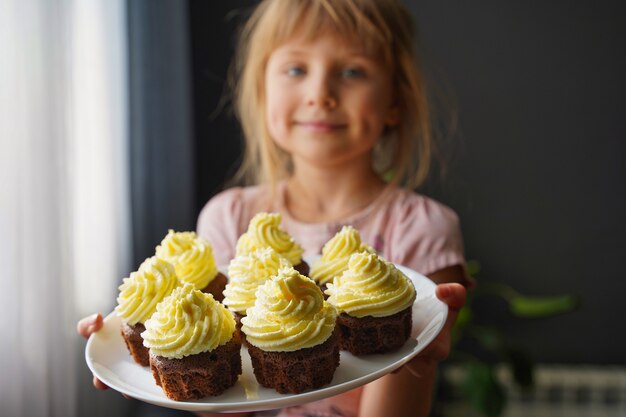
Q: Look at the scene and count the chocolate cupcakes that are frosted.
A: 8